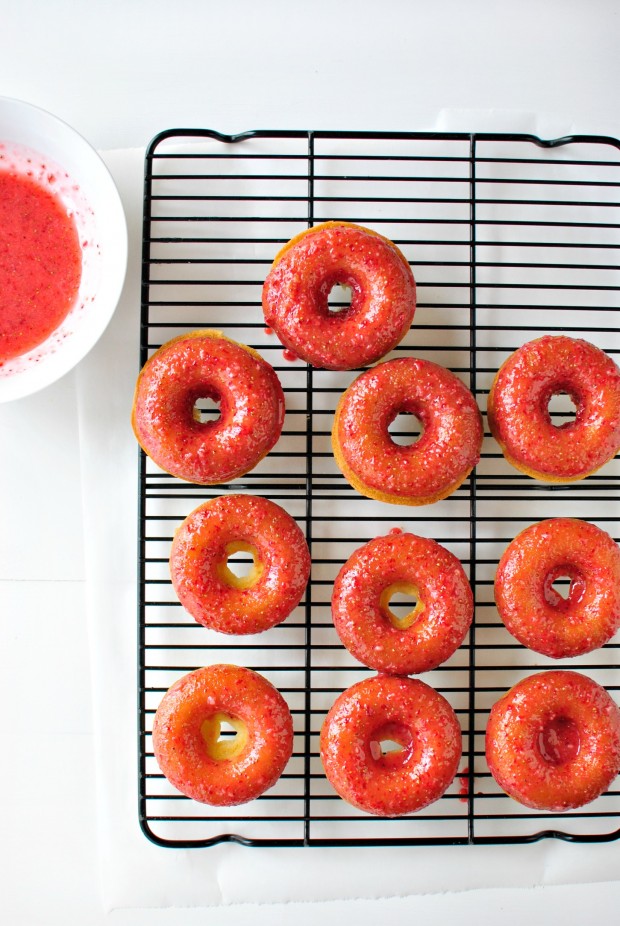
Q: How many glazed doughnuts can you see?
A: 10